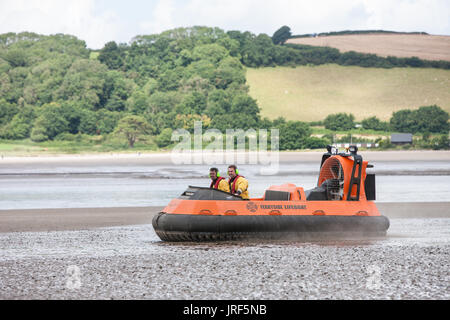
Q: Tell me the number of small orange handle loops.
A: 5